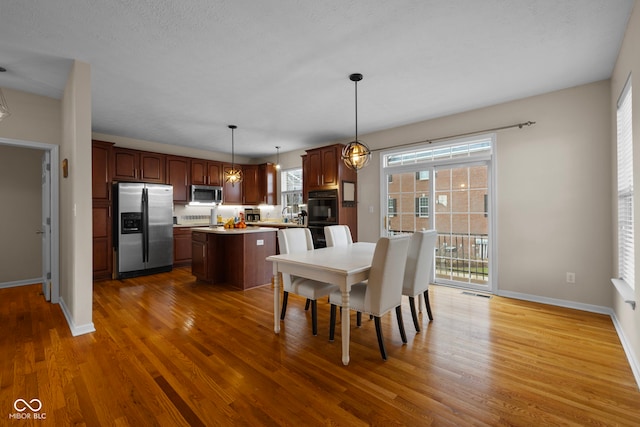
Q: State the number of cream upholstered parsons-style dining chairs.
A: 4